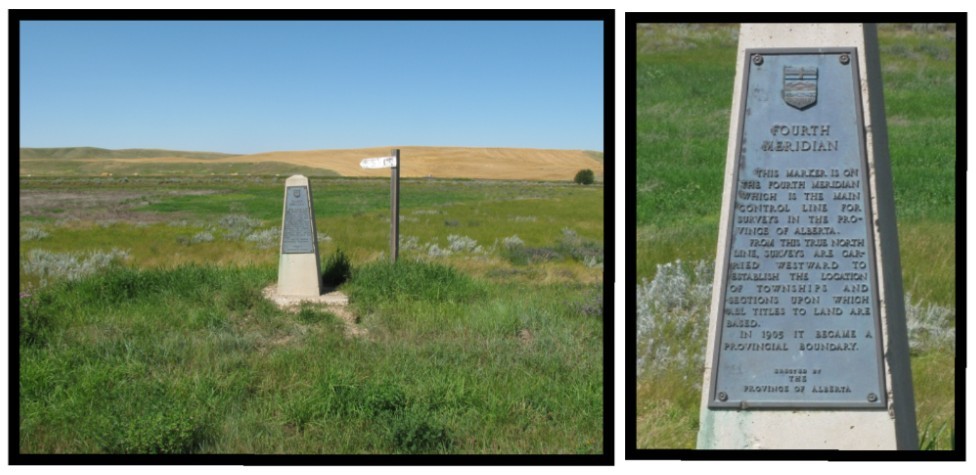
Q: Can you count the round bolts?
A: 4